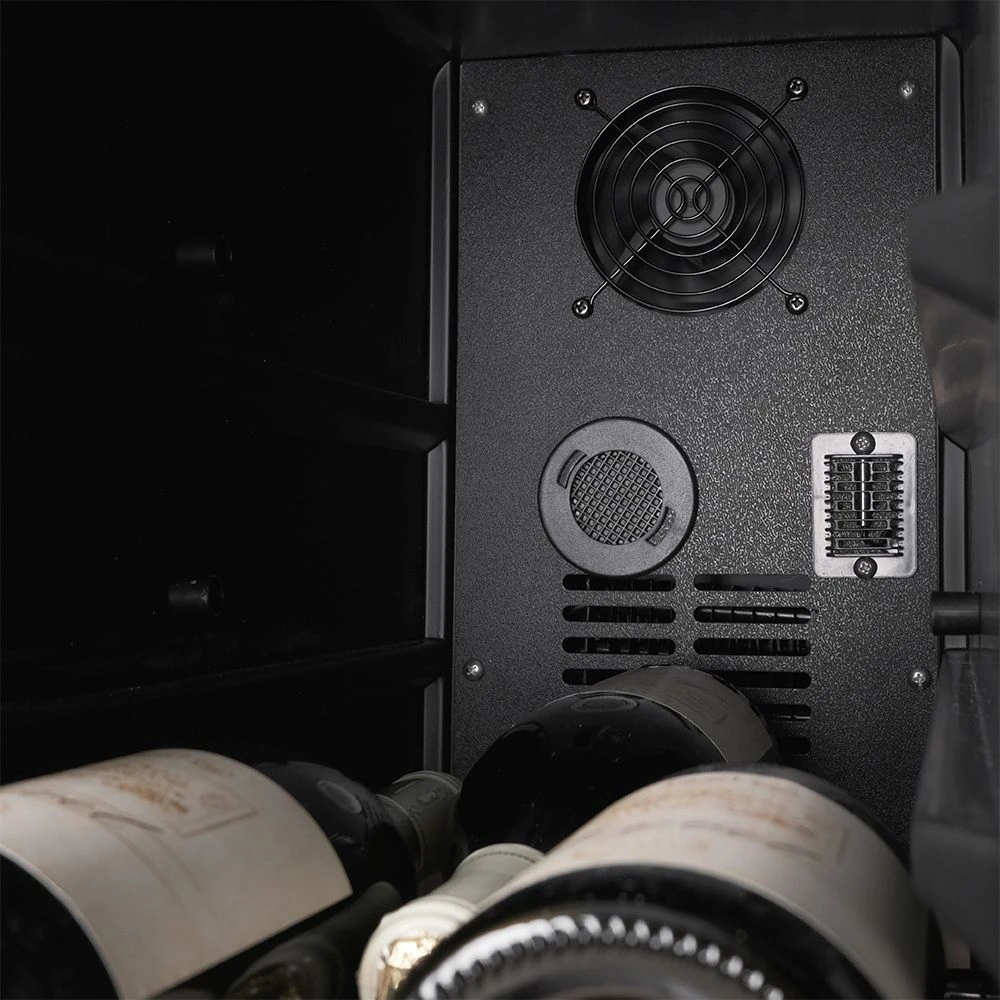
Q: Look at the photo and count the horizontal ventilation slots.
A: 10